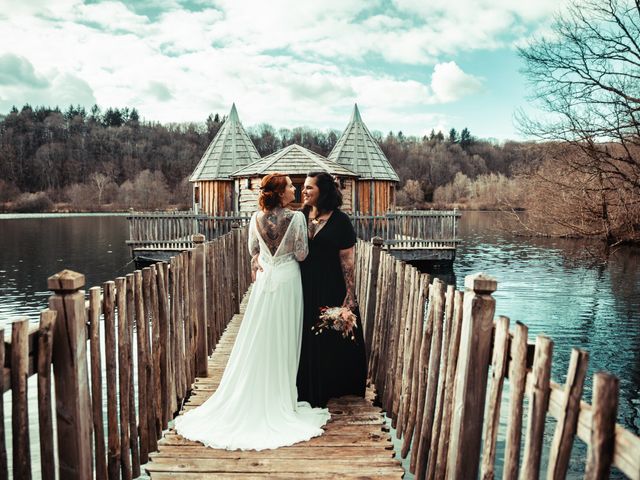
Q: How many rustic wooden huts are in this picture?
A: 3